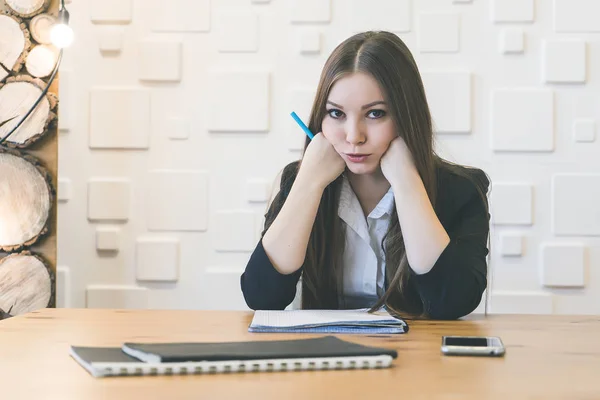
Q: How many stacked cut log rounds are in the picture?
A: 7